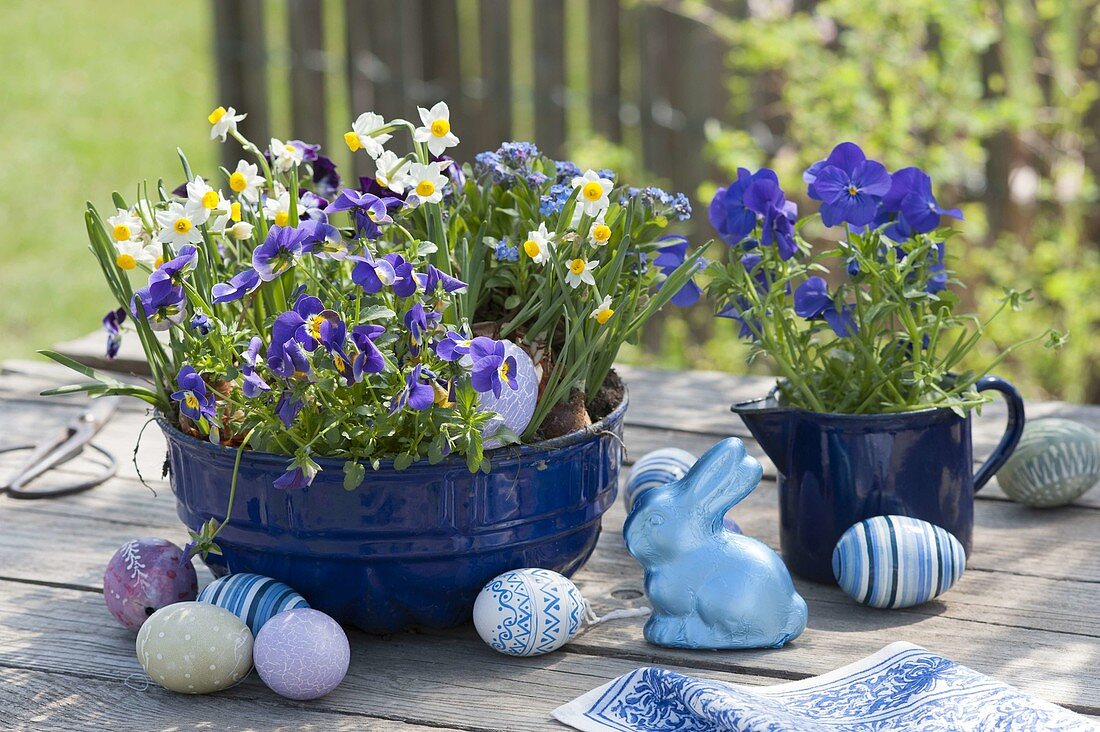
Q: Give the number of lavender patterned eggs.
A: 2